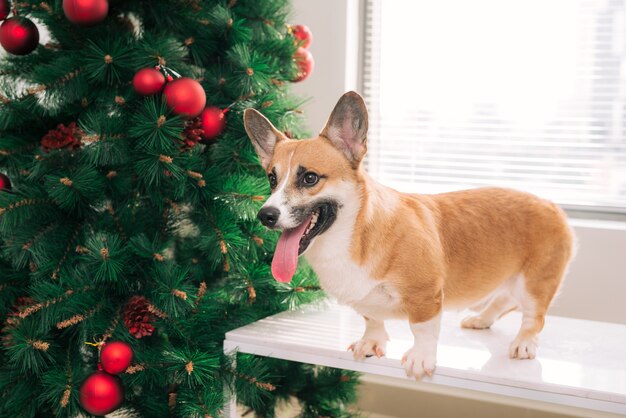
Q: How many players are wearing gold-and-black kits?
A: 0